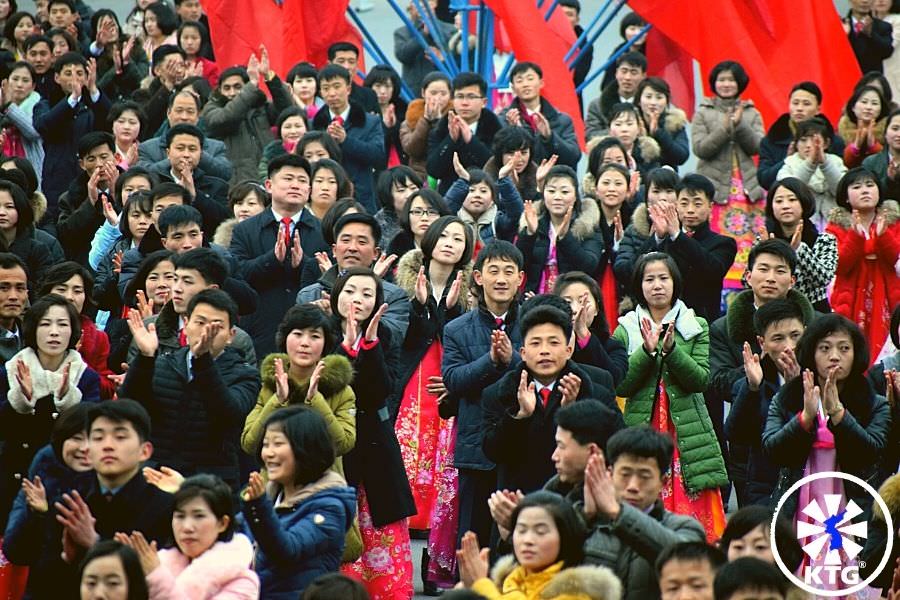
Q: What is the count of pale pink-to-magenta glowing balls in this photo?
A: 0